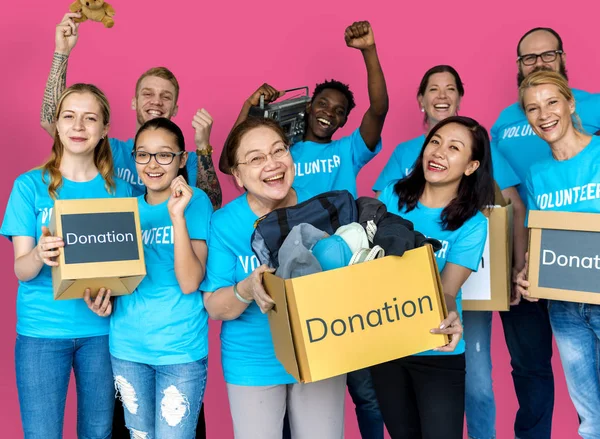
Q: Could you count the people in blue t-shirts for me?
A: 9